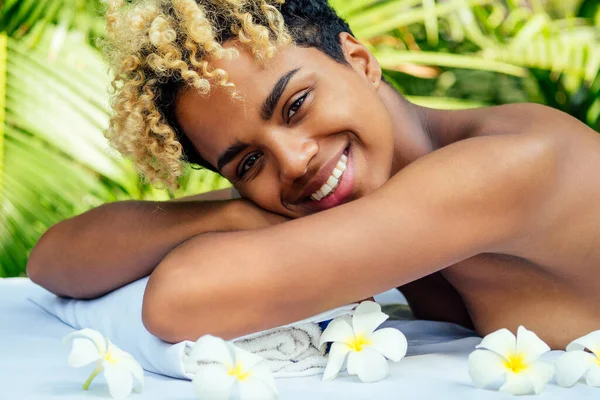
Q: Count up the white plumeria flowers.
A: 5